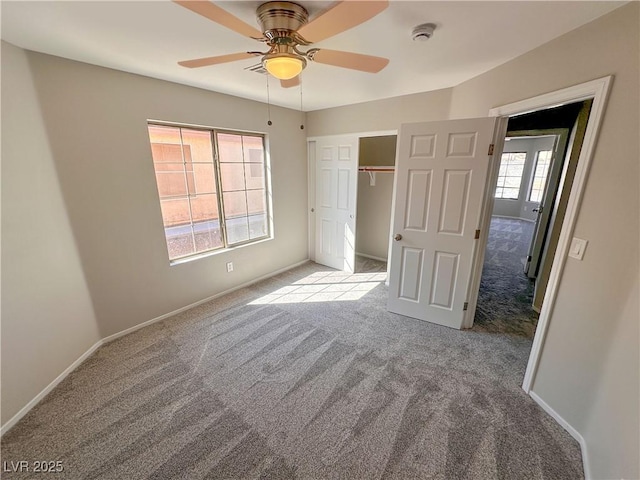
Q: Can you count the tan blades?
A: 5